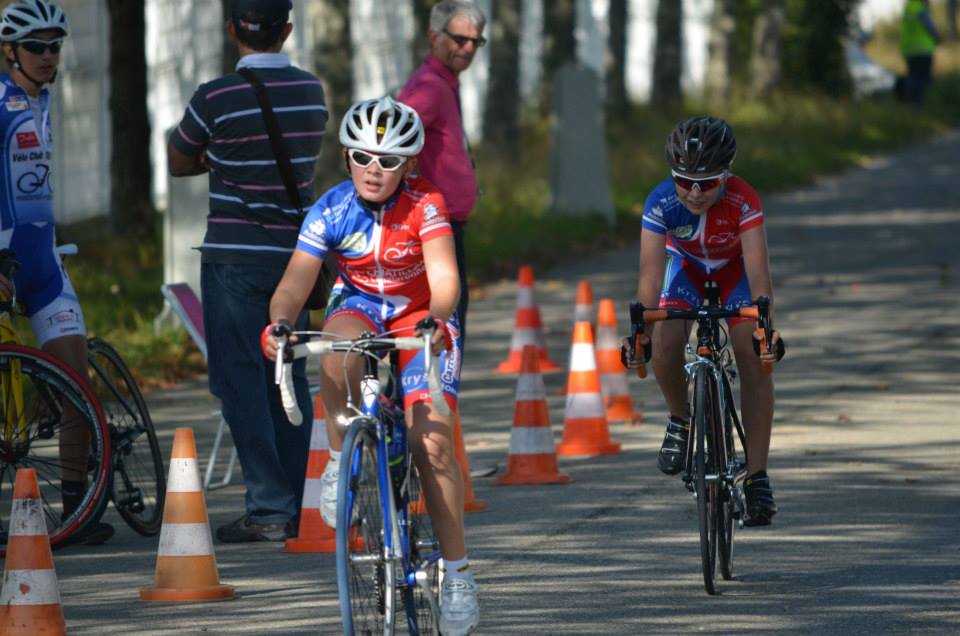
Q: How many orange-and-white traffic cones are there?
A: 9